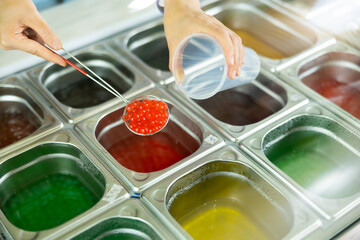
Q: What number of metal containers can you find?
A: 11